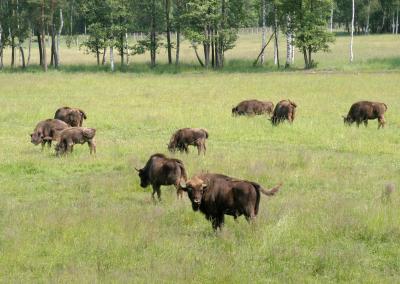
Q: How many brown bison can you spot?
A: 9